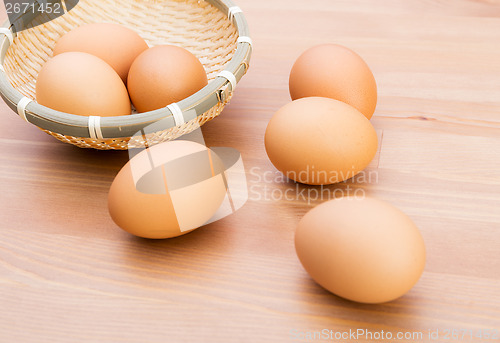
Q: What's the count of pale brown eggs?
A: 7